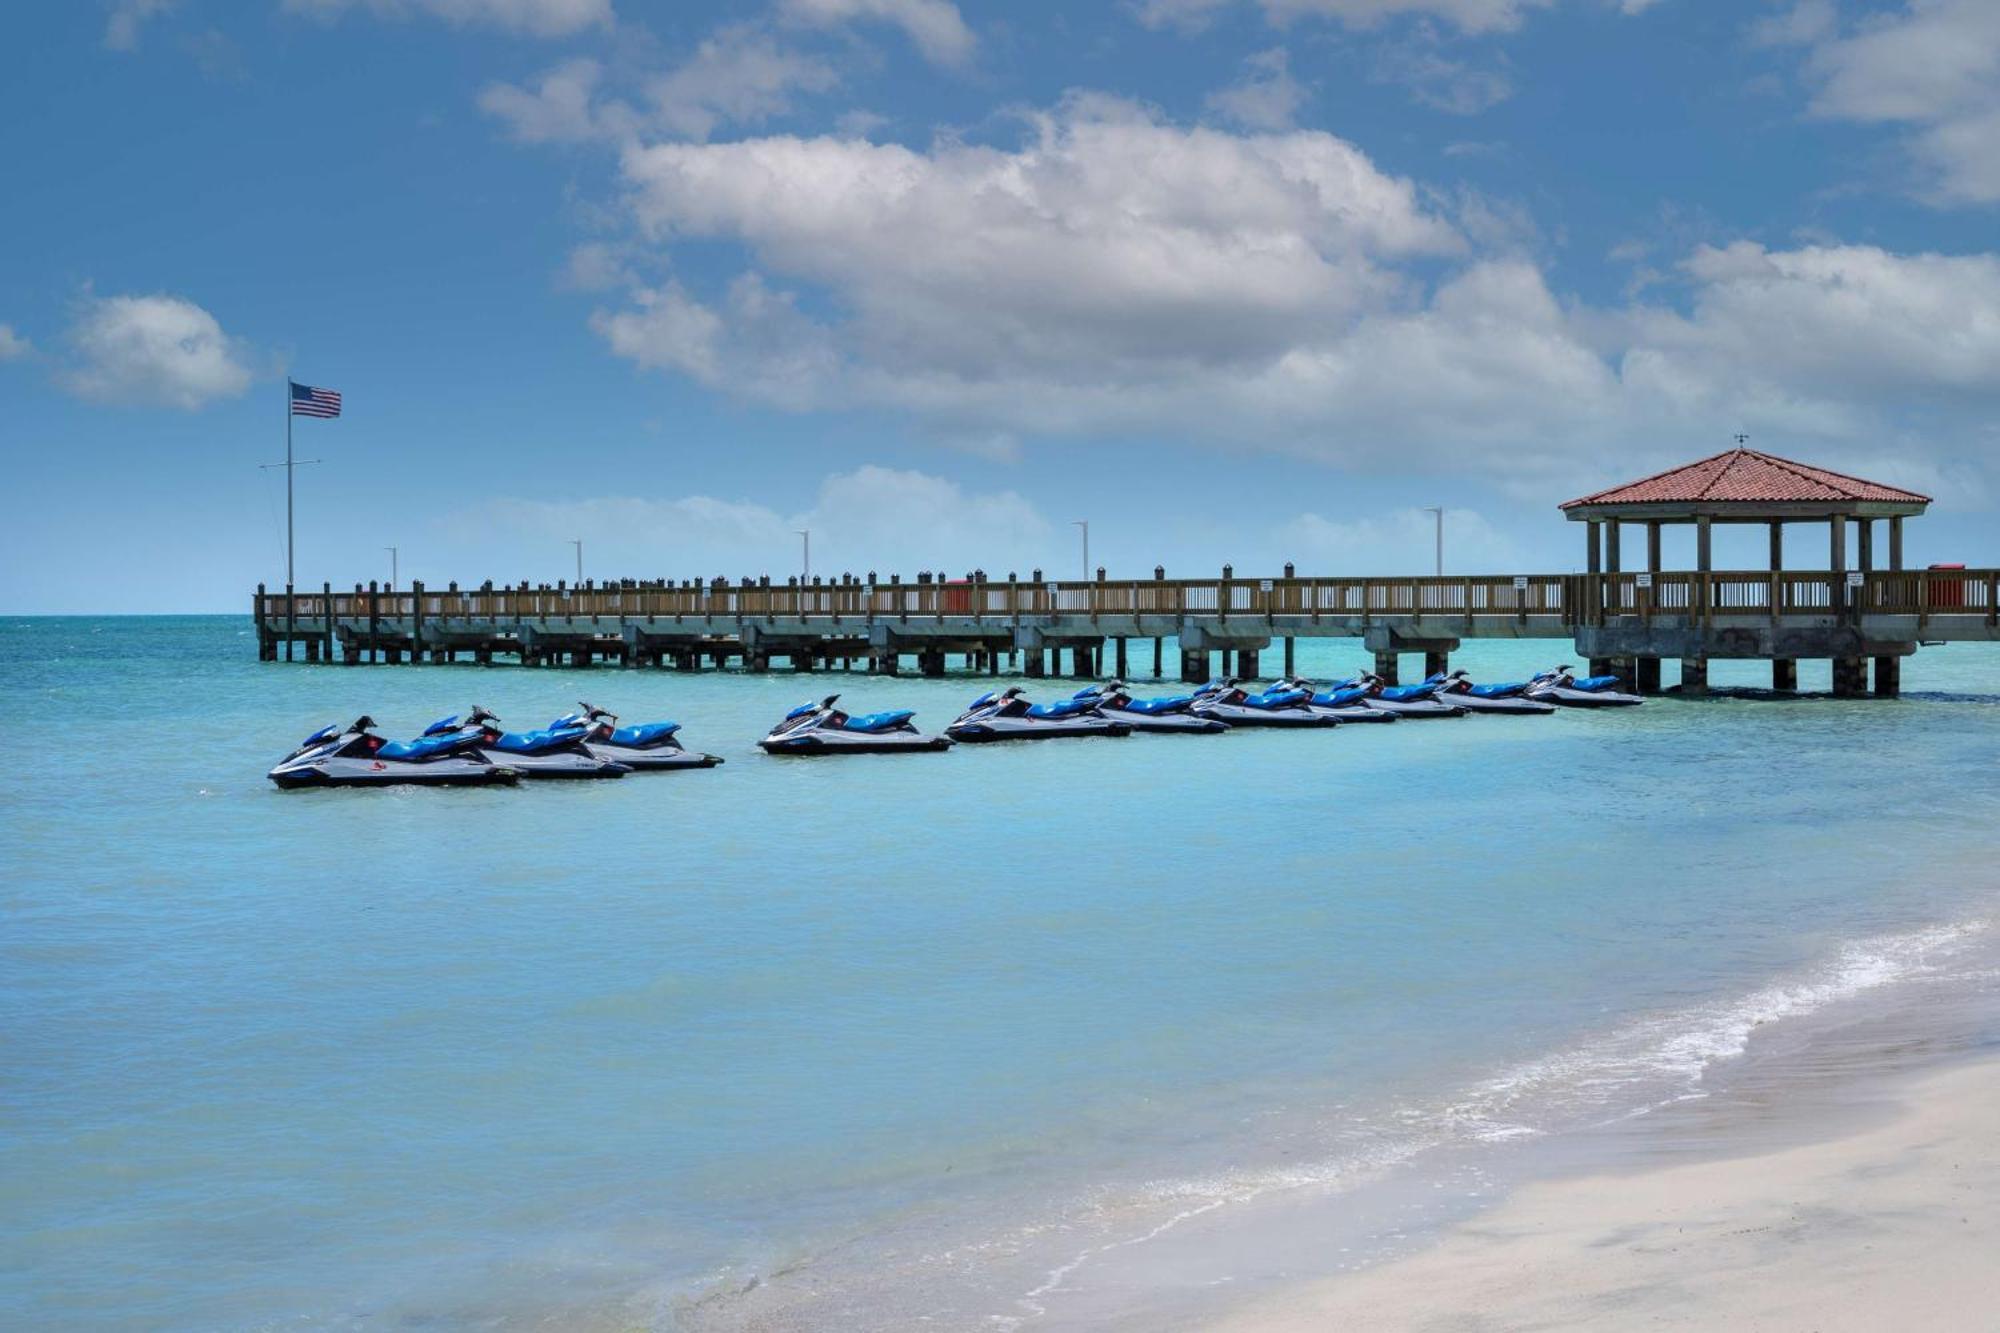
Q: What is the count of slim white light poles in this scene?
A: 5